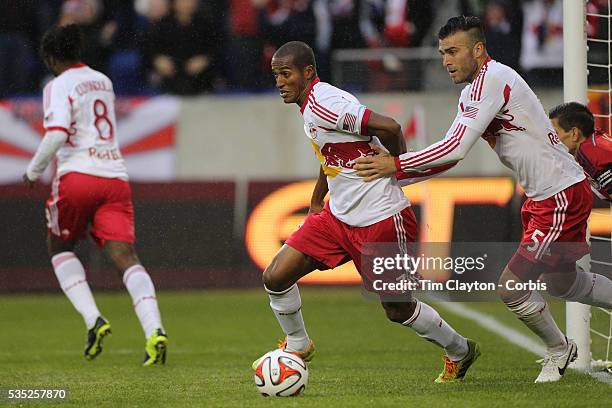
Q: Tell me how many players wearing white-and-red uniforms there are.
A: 3